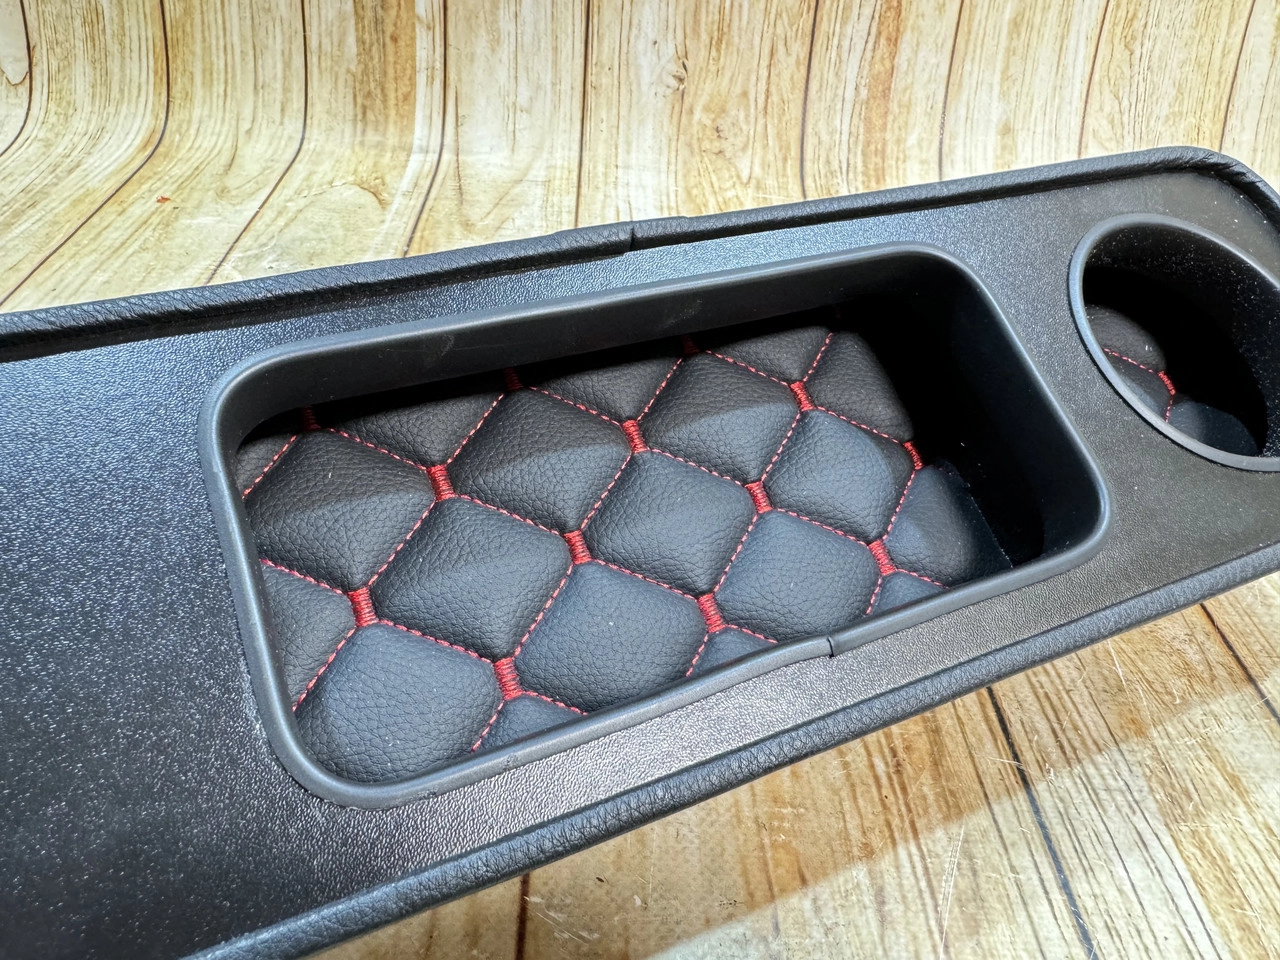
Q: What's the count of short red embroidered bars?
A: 14